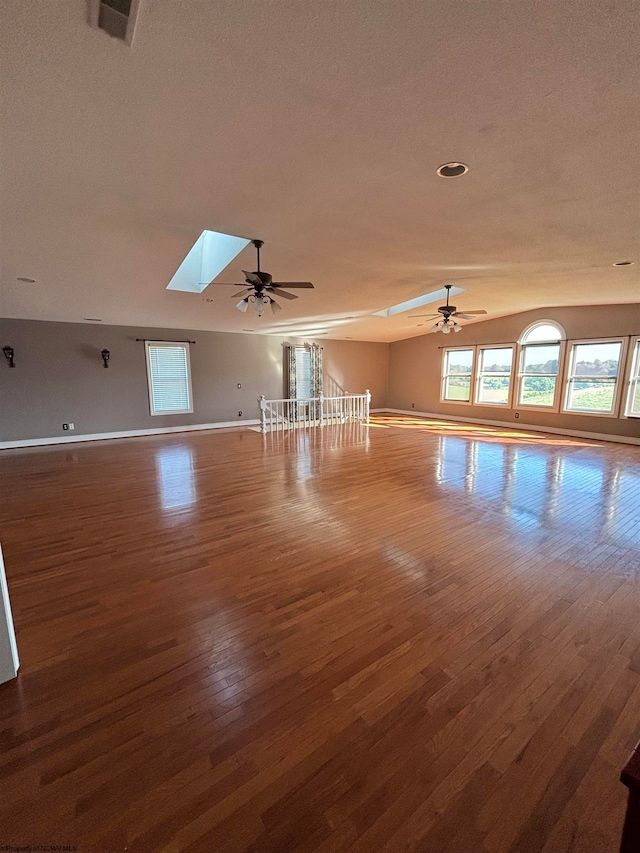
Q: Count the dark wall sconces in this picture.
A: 2